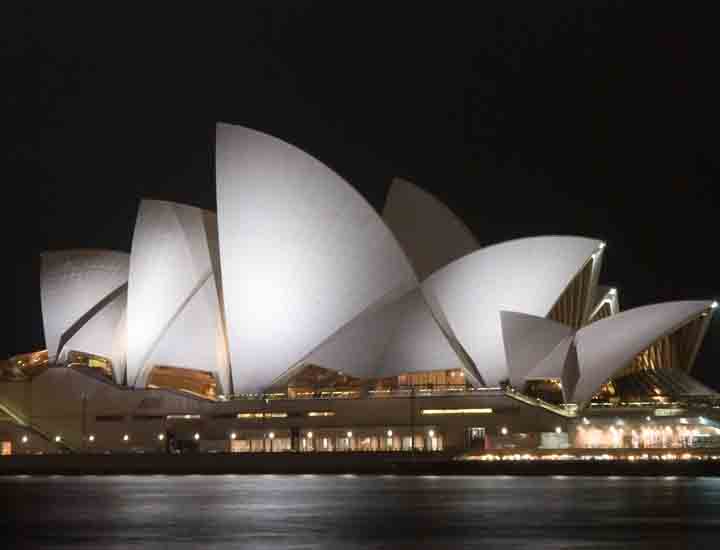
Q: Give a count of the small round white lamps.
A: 14